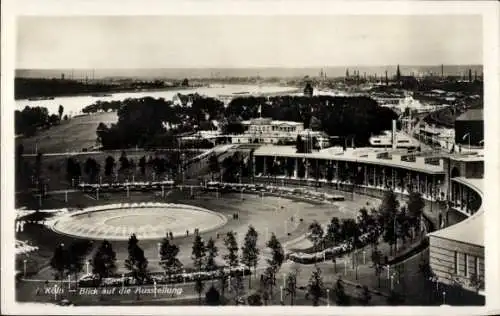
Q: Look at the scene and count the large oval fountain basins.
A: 1